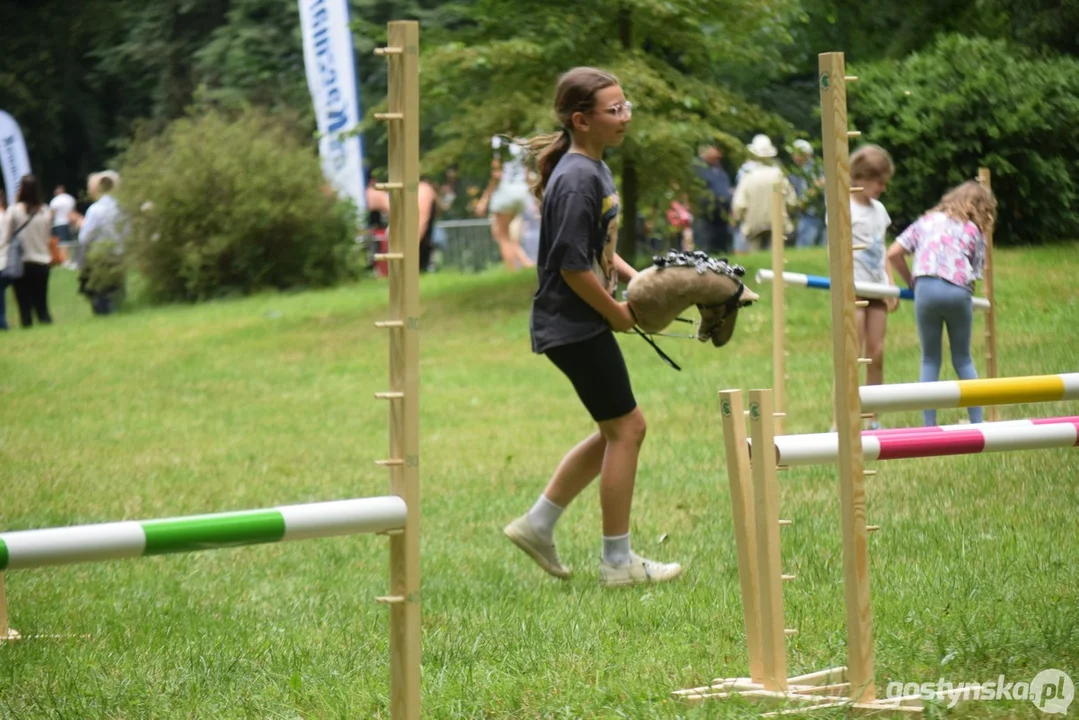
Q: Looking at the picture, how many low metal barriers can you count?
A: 1